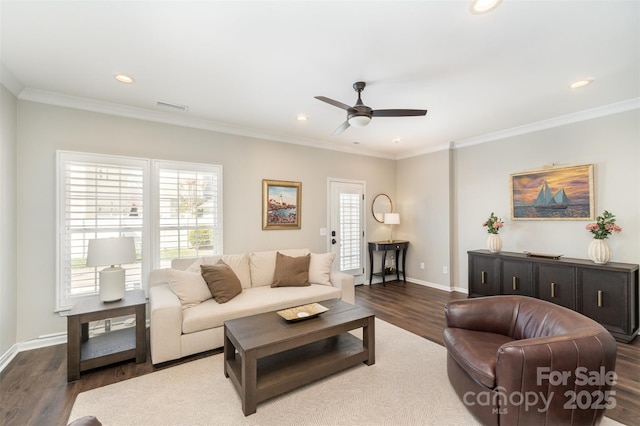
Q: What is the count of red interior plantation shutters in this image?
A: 0